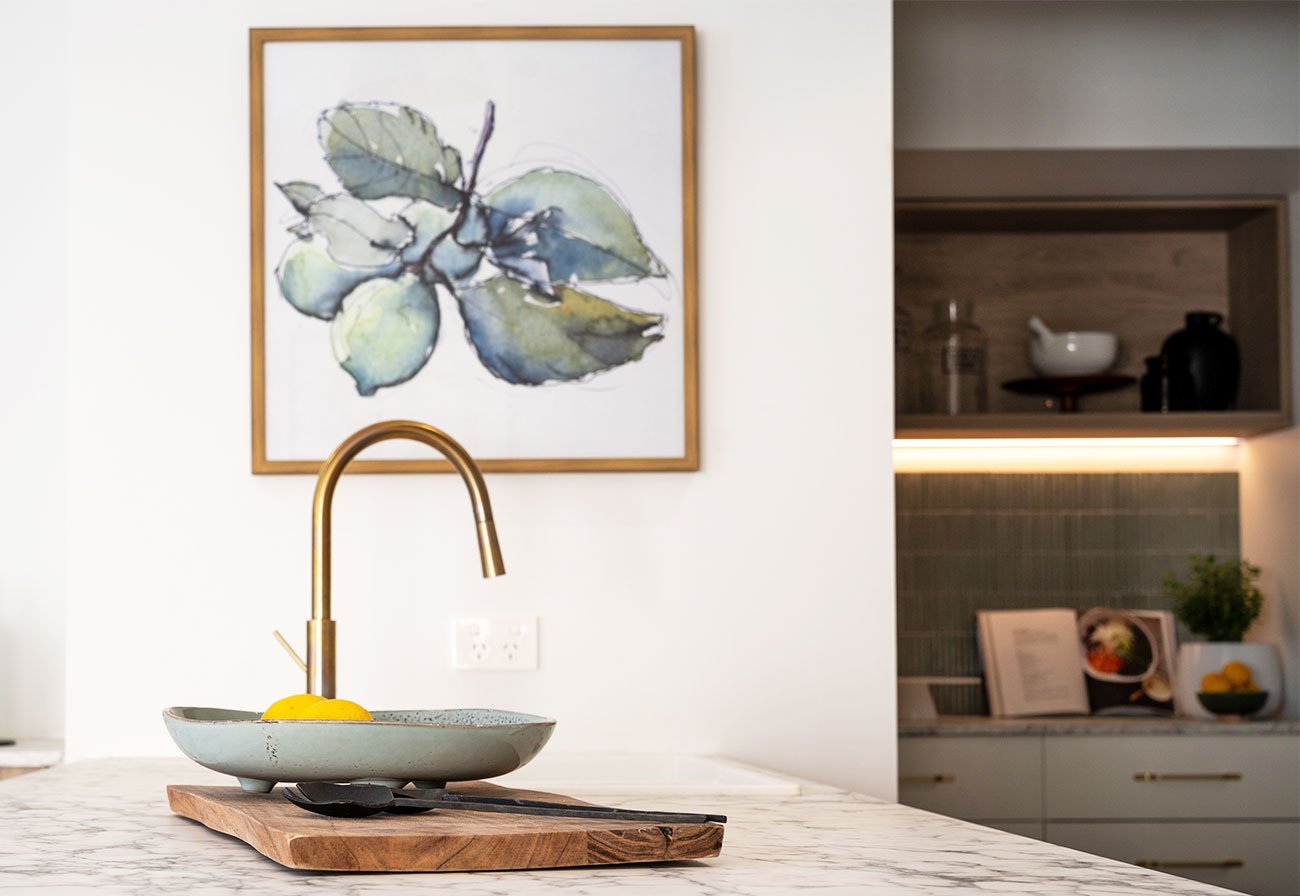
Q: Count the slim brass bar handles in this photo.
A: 3